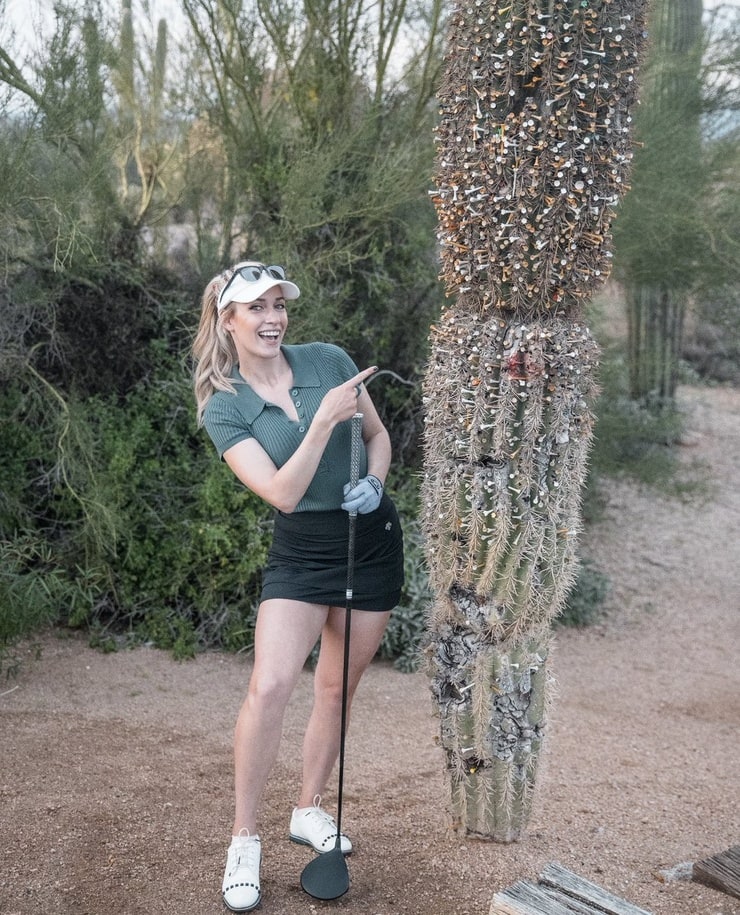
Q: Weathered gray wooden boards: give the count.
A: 2